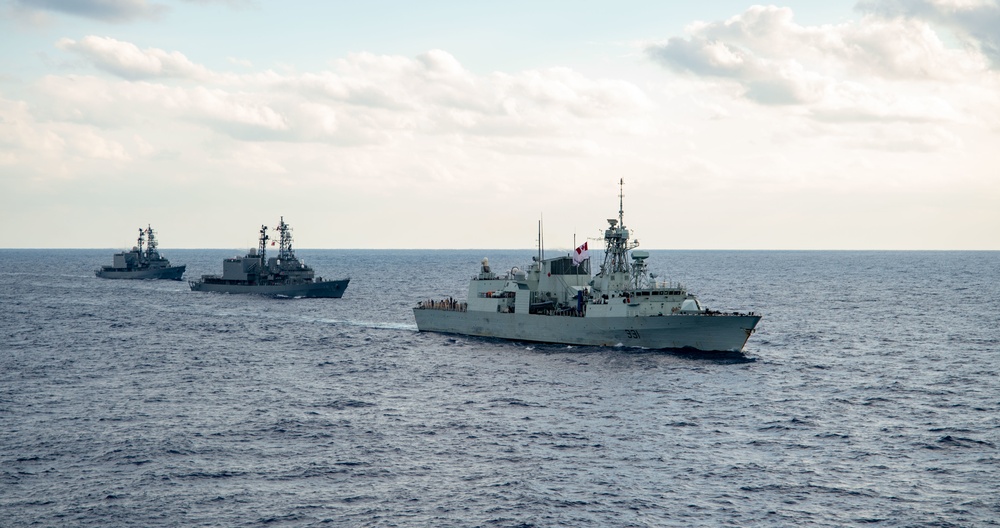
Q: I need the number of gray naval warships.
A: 3